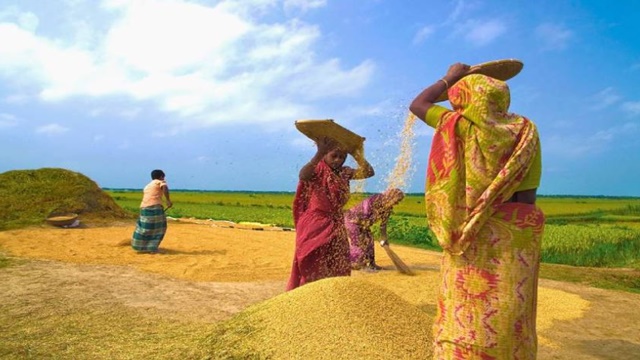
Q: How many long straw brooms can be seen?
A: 1